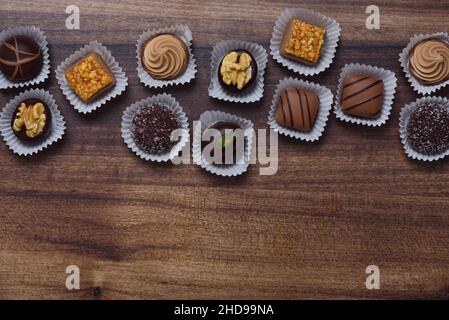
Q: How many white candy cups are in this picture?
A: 12